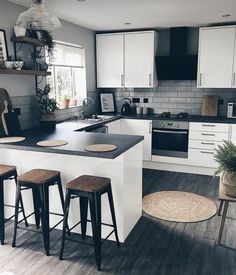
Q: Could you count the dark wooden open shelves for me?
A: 2